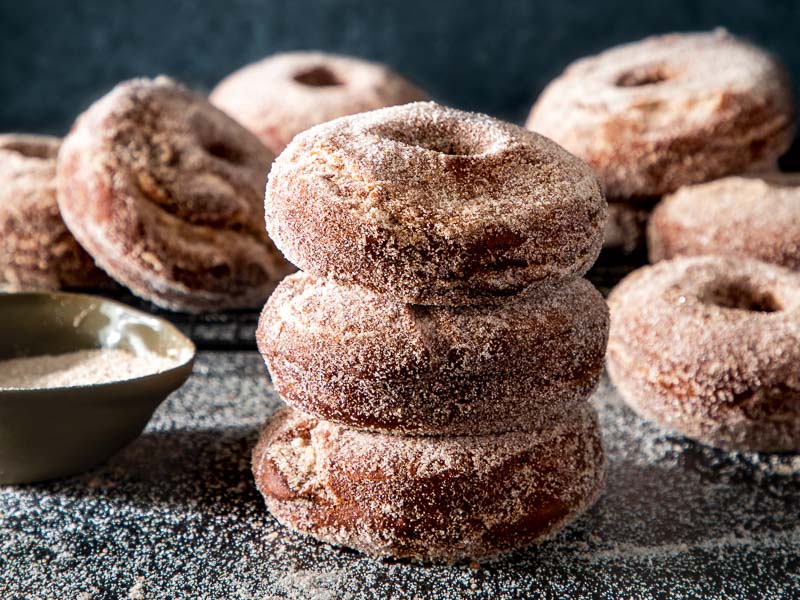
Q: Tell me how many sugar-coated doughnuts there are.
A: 10